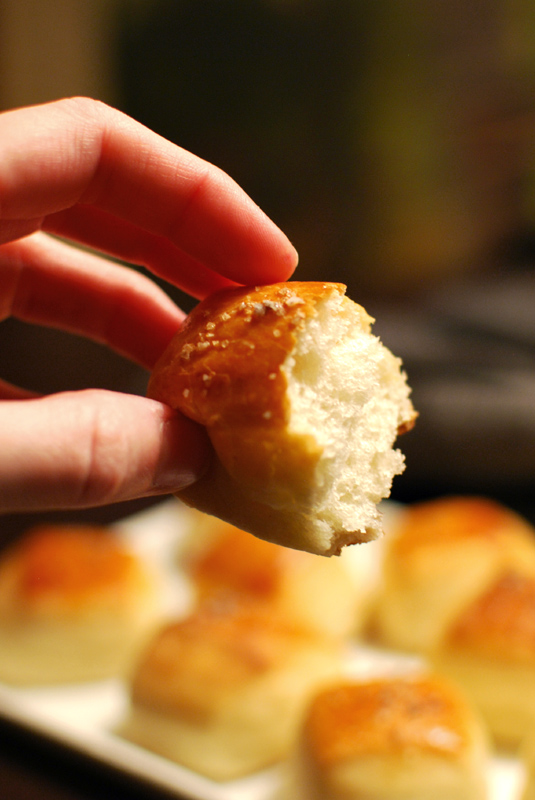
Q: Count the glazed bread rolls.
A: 7